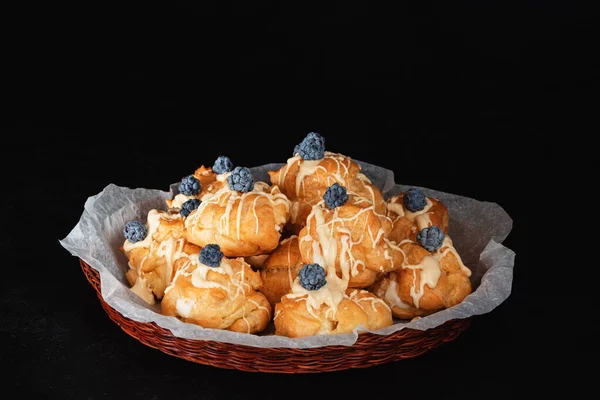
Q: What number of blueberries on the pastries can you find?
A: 11